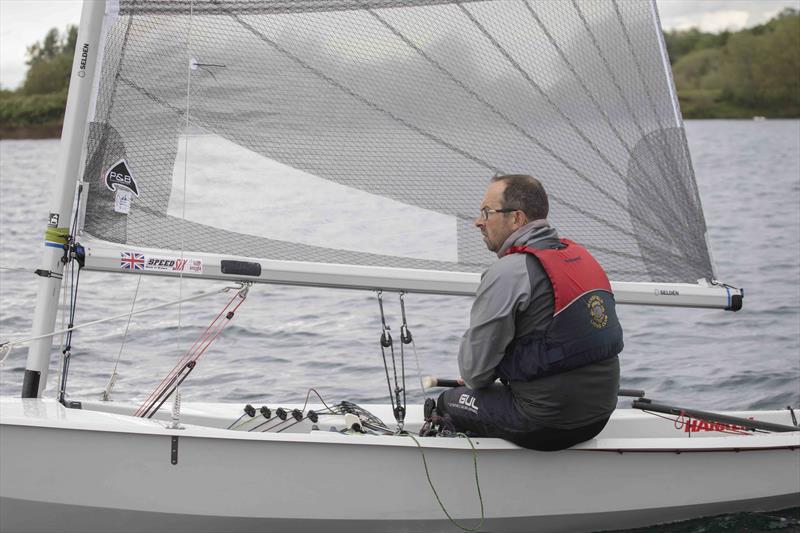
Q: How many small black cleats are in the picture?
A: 5